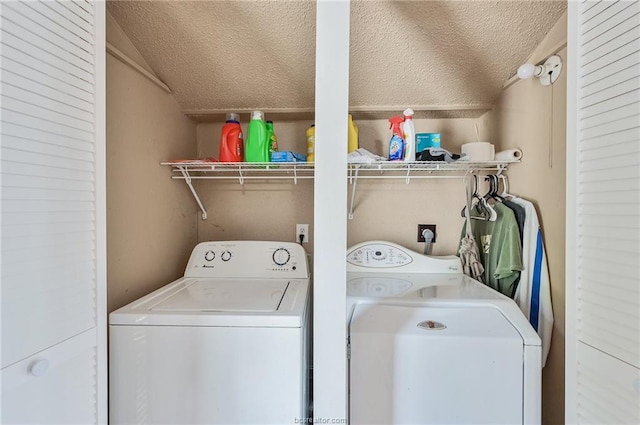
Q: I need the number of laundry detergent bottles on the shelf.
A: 2